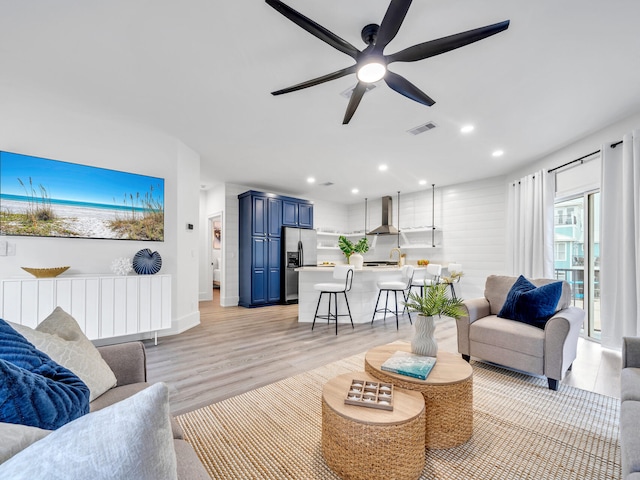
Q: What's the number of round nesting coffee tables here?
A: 2